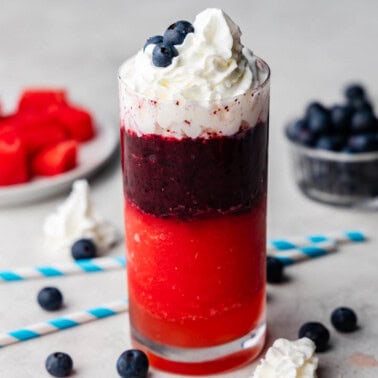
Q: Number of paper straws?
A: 2